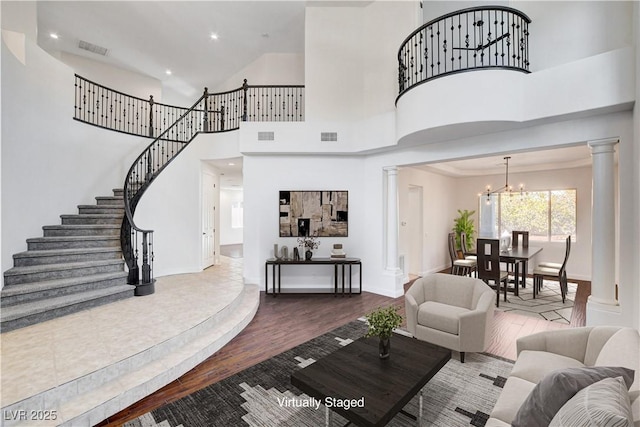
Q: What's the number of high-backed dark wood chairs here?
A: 6